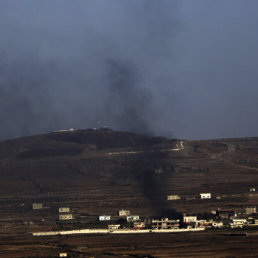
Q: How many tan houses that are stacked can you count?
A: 2